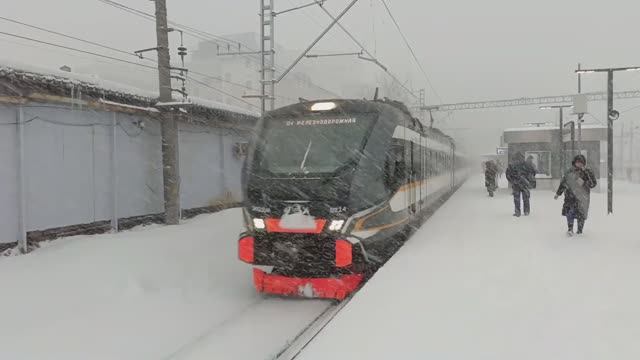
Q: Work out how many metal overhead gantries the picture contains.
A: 1